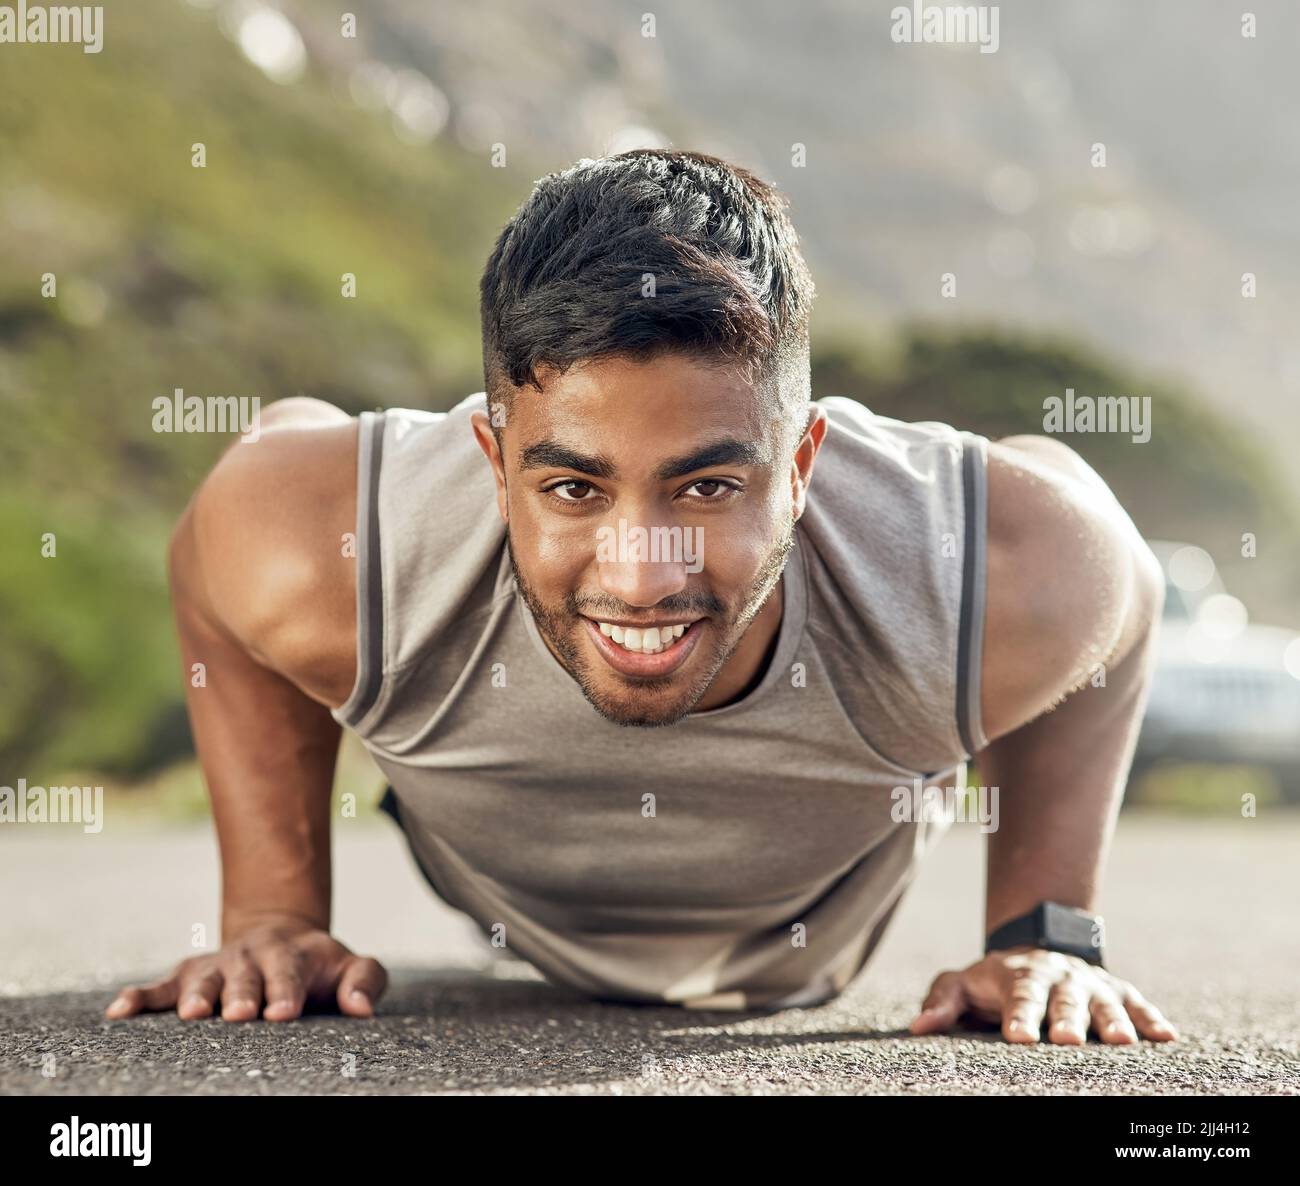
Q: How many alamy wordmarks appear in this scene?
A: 8